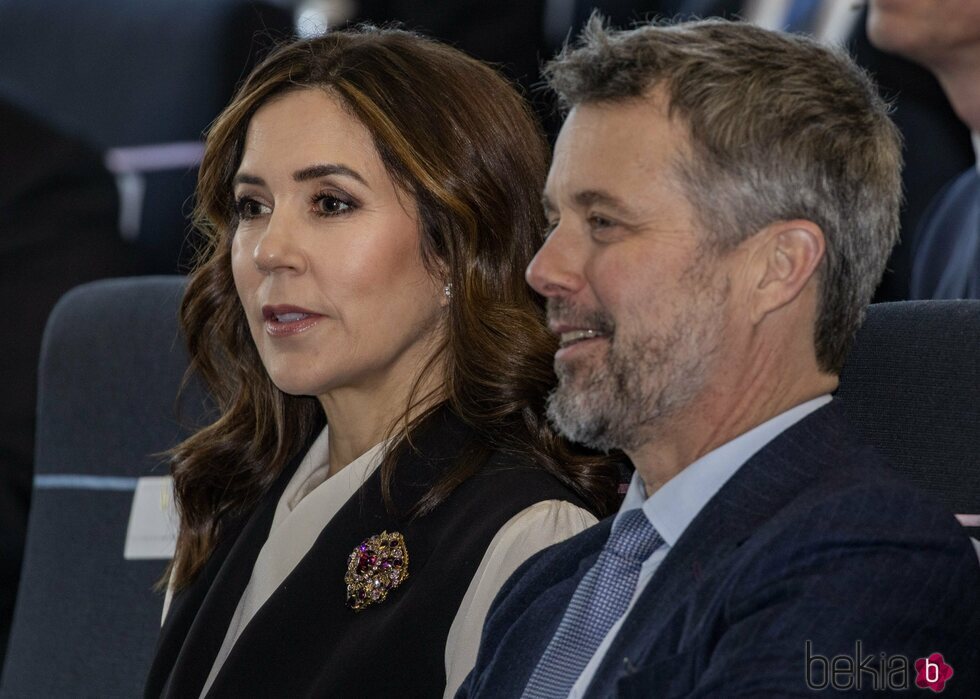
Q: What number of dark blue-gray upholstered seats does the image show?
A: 3